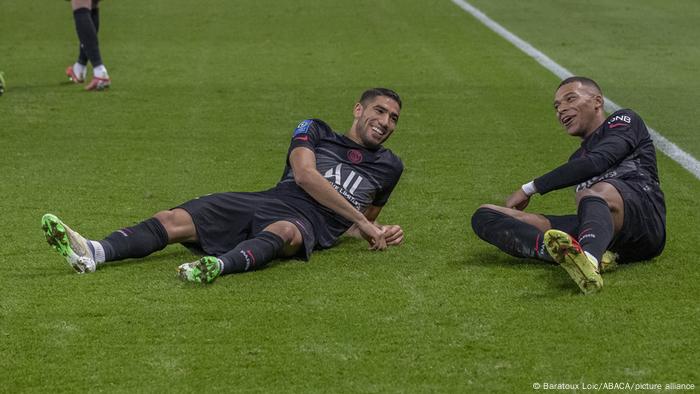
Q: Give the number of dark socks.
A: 6